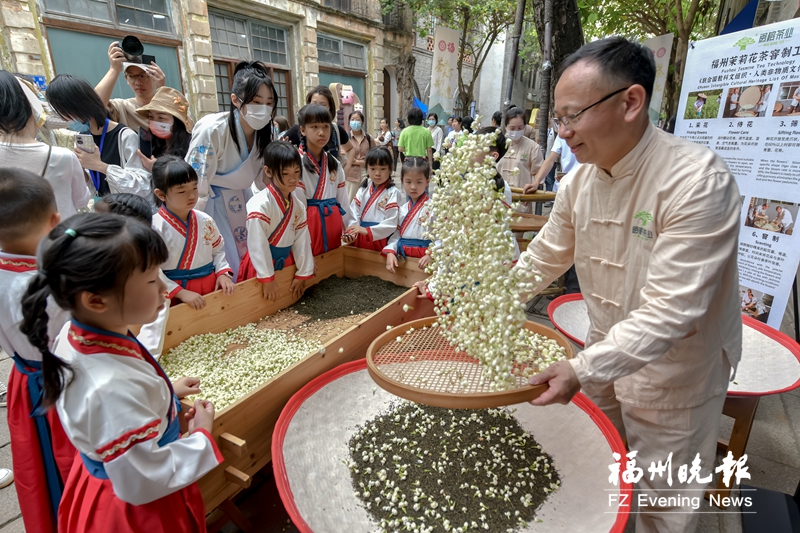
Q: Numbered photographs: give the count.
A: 4